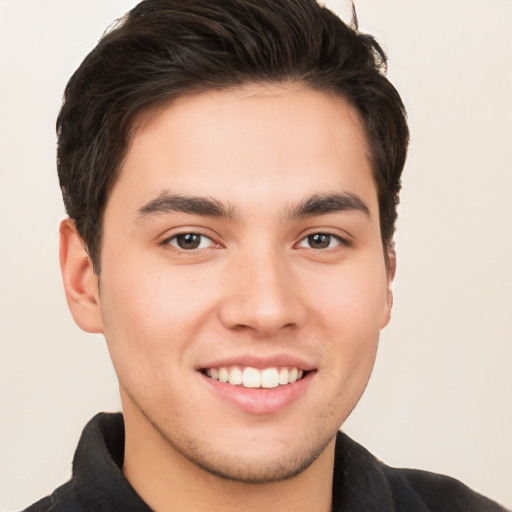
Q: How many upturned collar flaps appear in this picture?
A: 2